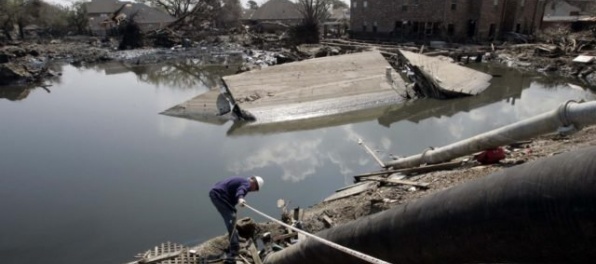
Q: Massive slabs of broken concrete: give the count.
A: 3